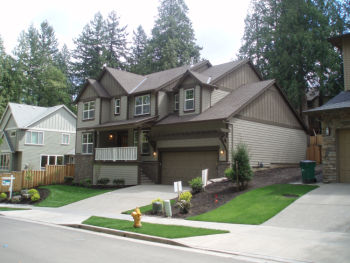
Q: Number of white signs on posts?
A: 3